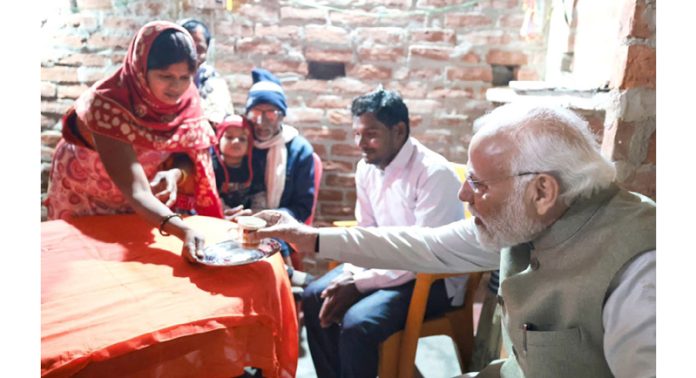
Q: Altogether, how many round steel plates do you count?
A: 1